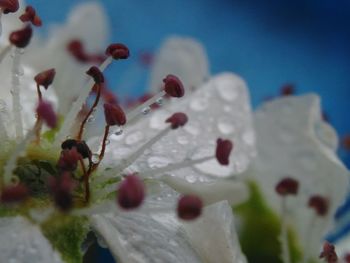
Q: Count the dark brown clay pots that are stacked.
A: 0